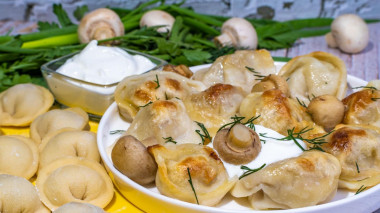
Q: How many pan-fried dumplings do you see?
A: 10